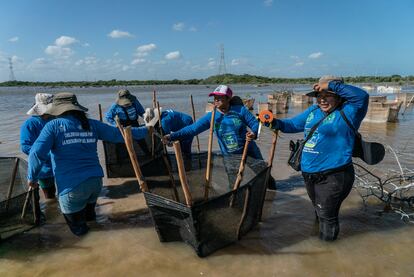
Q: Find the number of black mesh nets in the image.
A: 3